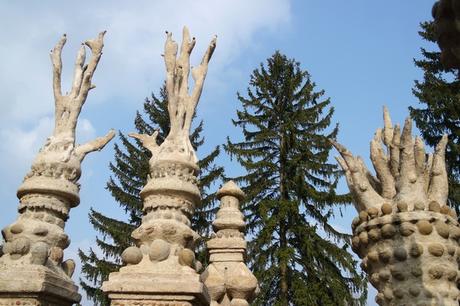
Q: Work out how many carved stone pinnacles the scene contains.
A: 4